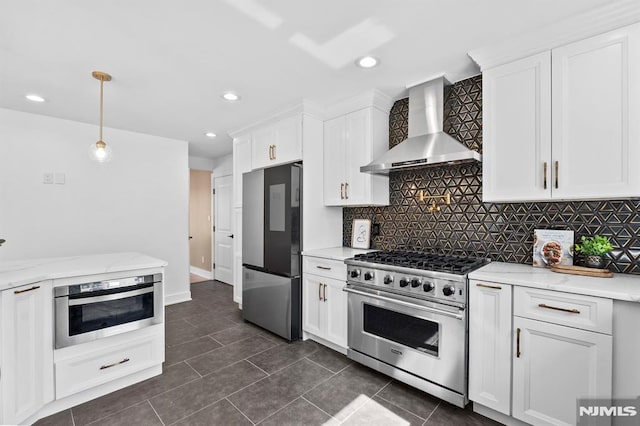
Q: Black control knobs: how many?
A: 7